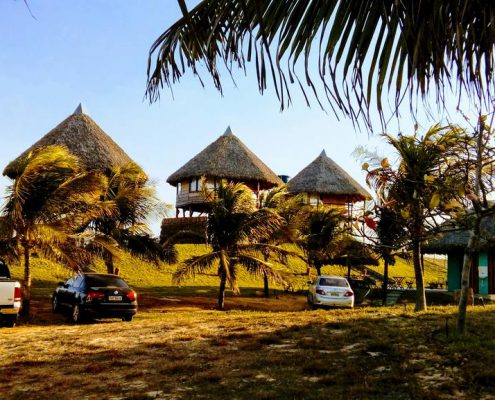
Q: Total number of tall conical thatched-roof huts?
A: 3